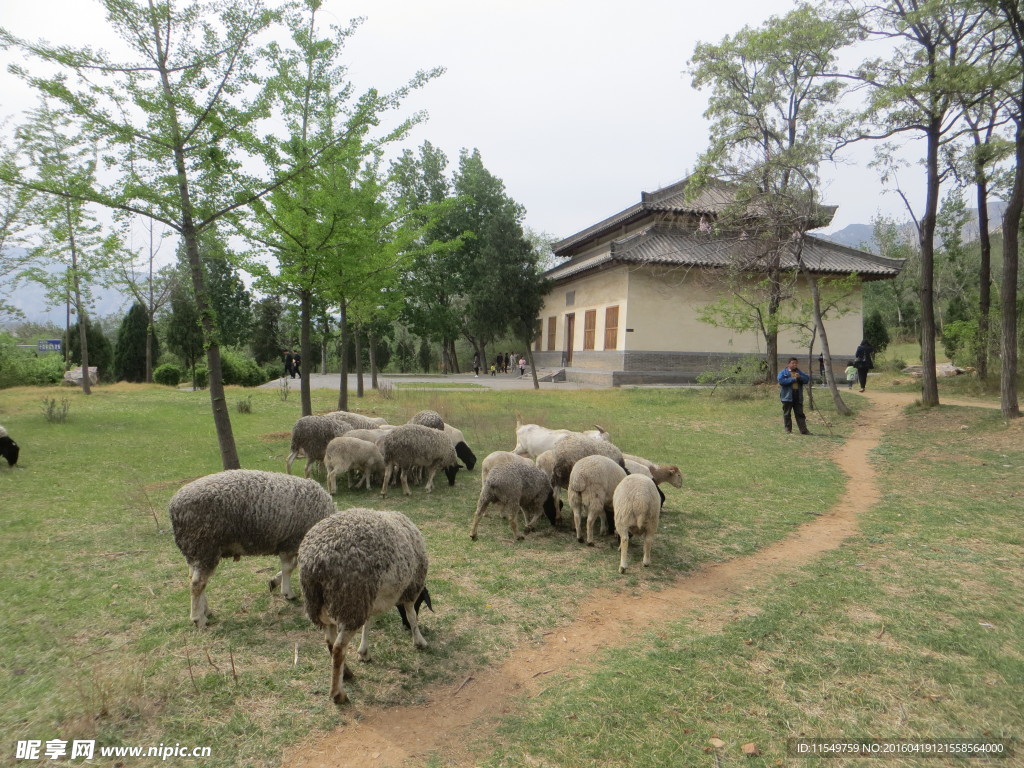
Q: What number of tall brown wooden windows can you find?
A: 4